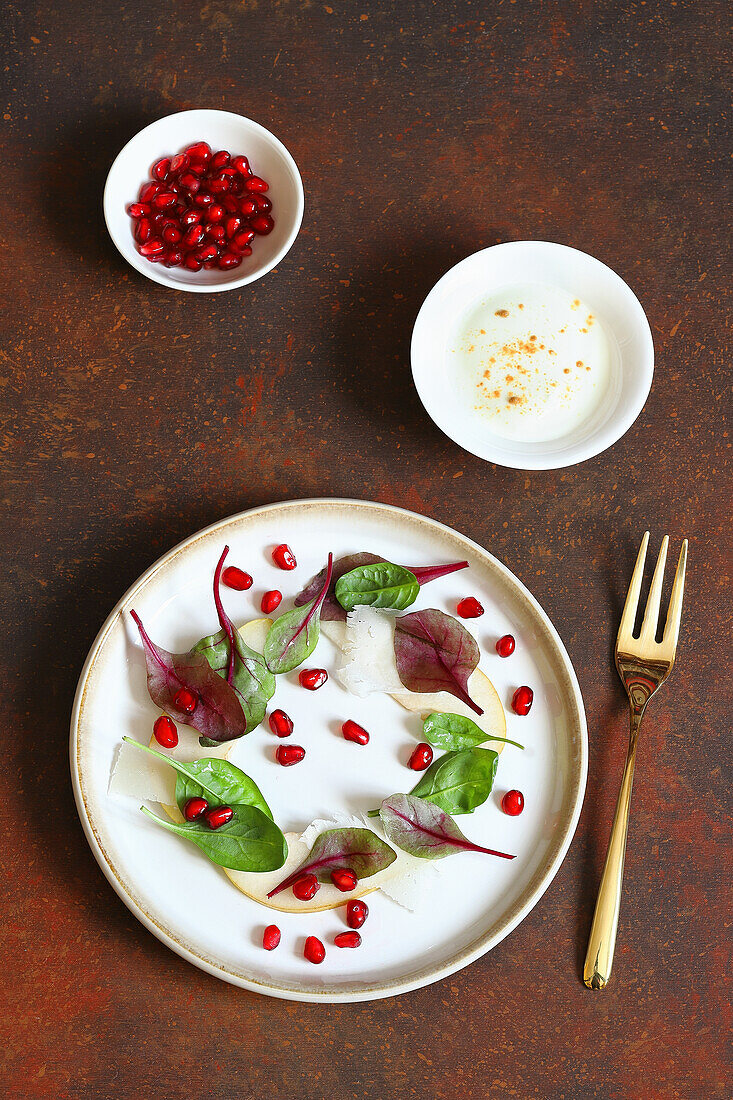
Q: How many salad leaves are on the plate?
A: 12